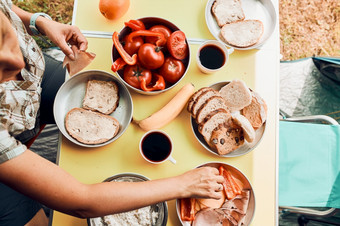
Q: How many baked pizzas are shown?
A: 0